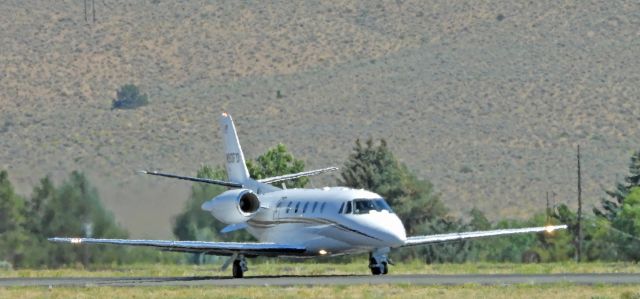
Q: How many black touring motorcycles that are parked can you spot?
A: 0